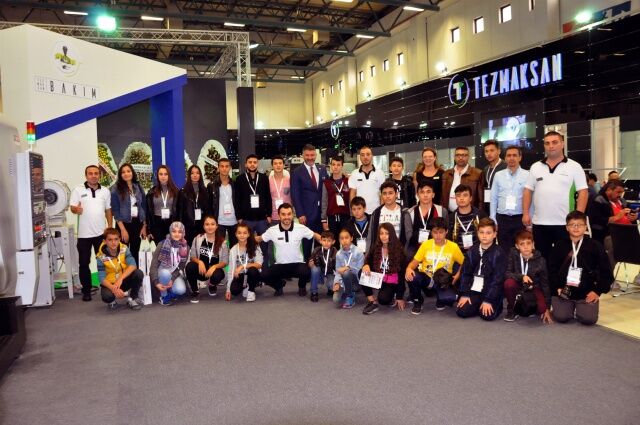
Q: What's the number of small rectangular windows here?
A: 11